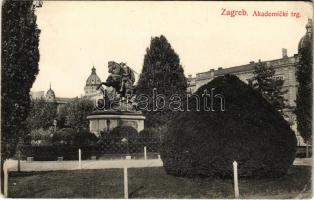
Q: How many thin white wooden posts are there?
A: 5